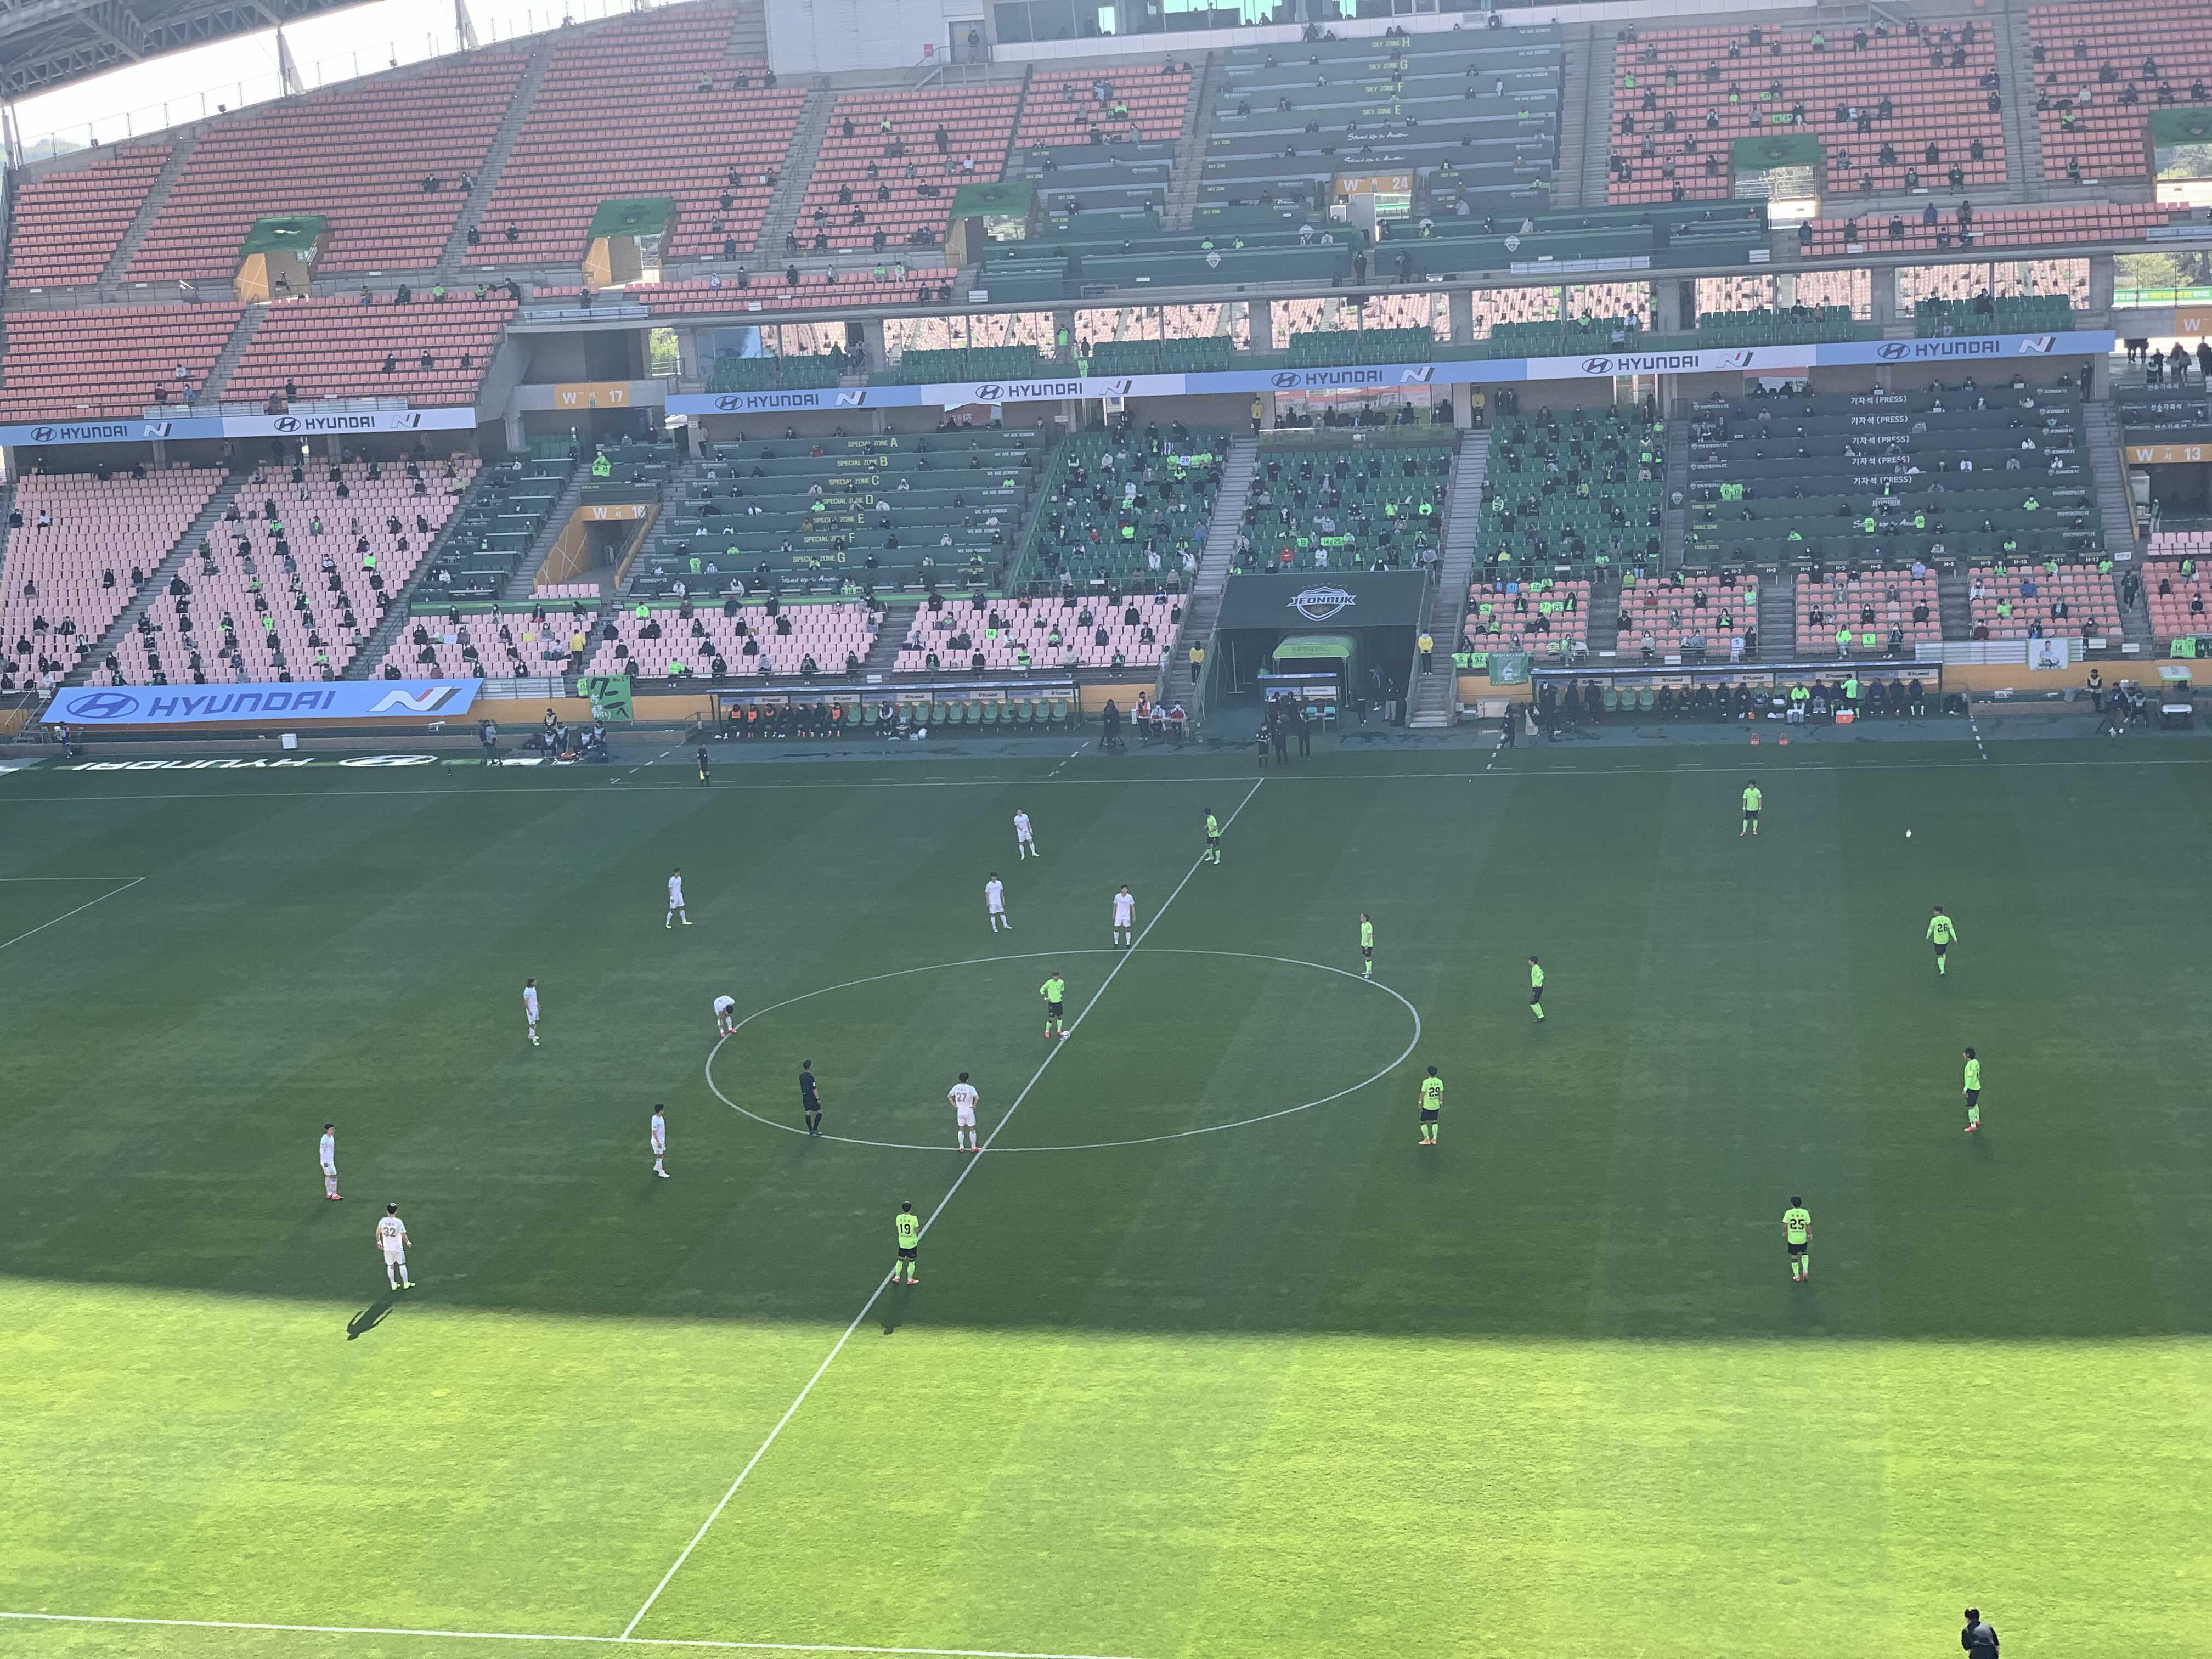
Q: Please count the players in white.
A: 10